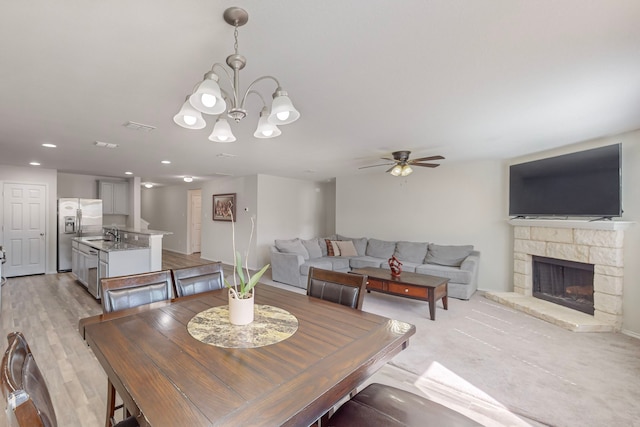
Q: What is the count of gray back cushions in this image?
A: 7